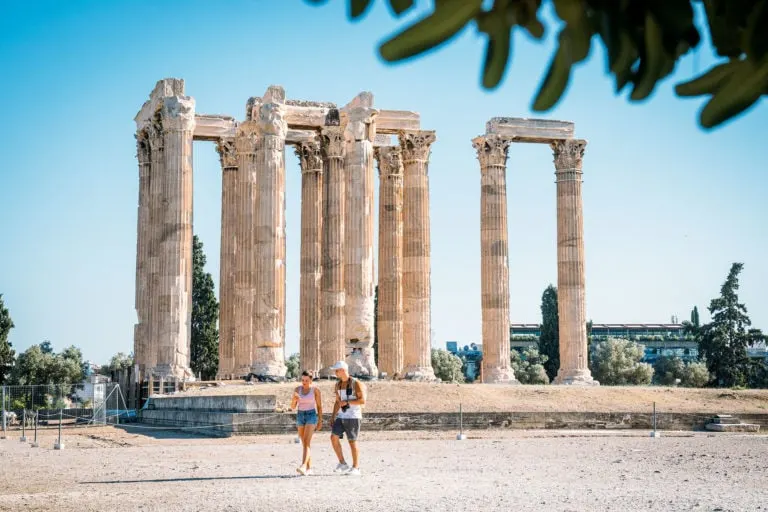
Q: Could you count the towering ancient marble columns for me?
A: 13